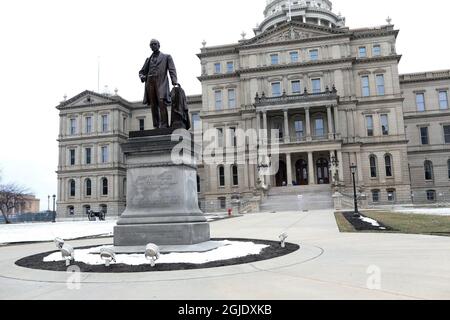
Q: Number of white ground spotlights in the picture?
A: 5